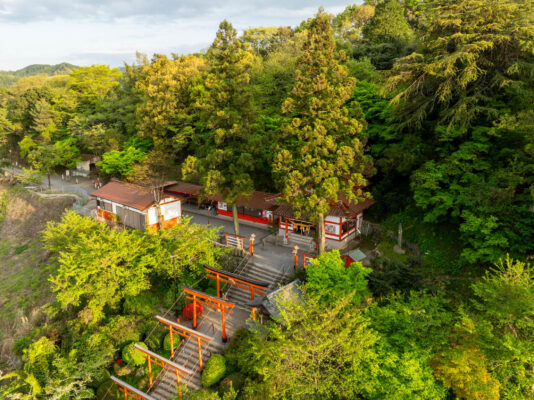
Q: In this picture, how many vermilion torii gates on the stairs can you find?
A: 5